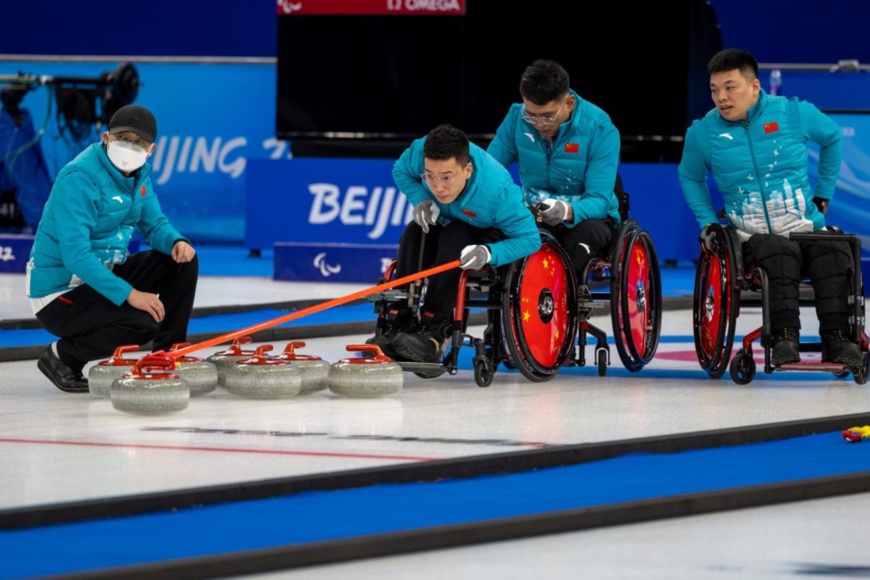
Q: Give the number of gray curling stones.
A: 7